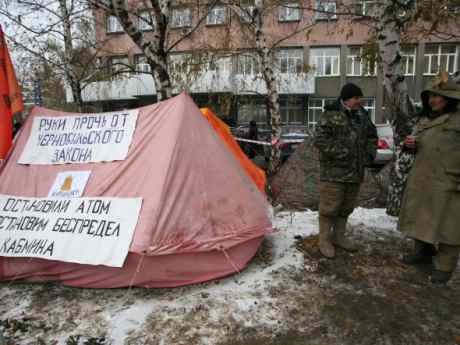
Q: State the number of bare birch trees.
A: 4